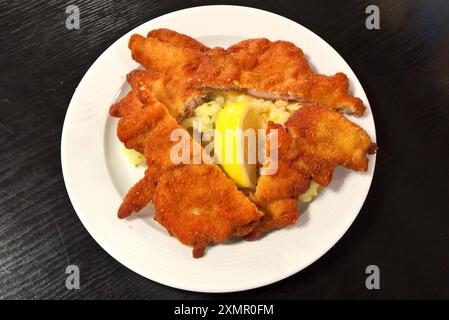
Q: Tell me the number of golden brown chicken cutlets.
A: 3